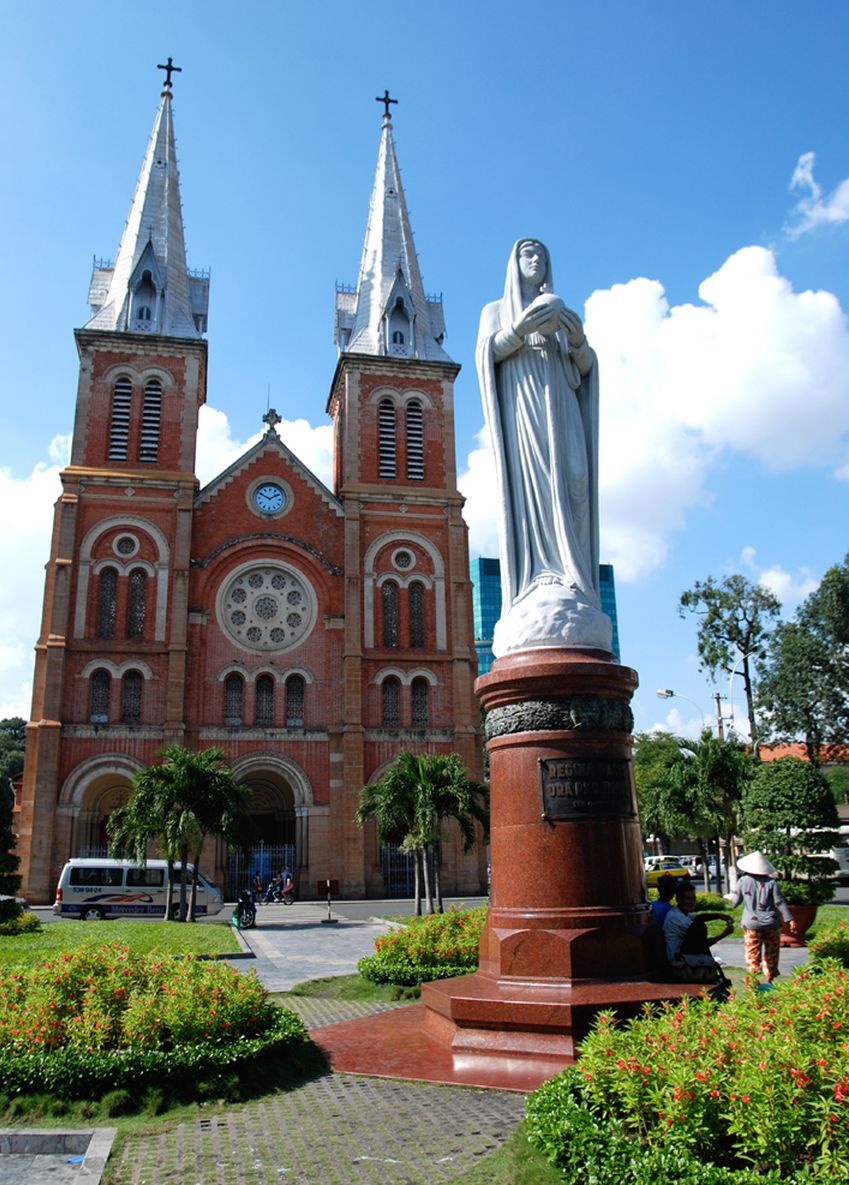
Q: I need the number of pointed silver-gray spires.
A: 2